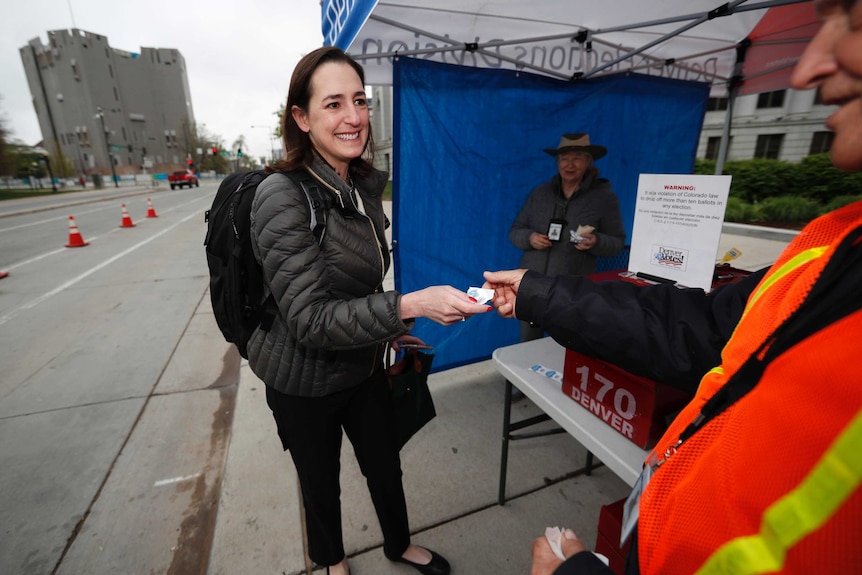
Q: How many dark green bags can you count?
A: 1